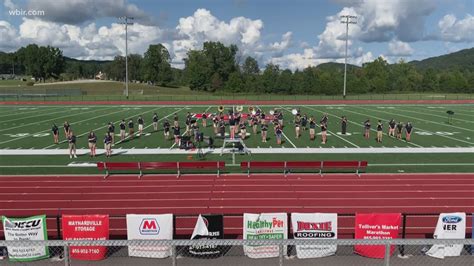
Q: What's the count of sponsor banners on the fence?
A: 8